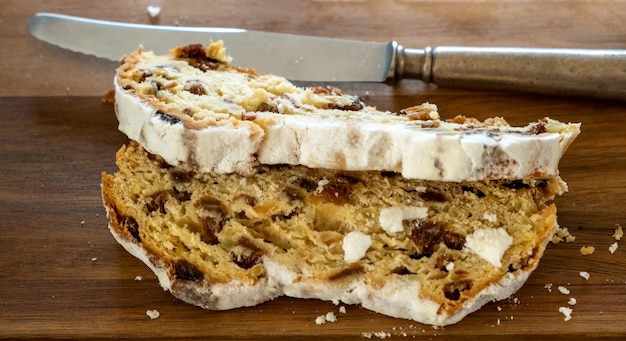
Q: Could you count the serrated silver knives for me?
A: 1